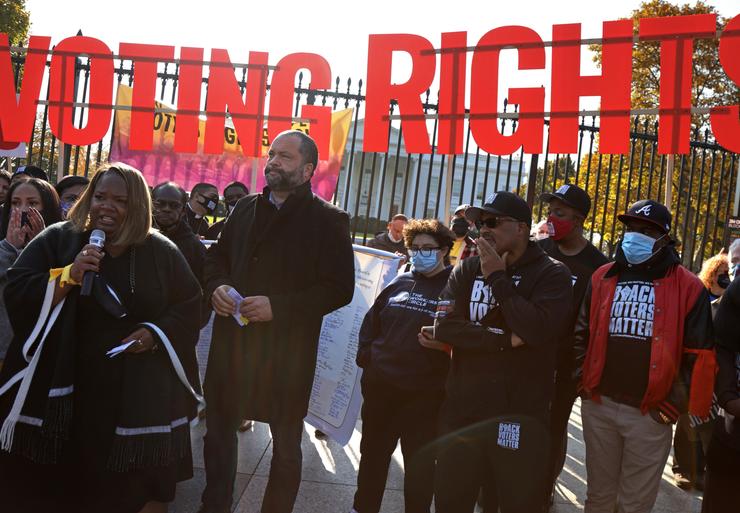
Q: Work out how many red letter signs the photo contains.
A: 12